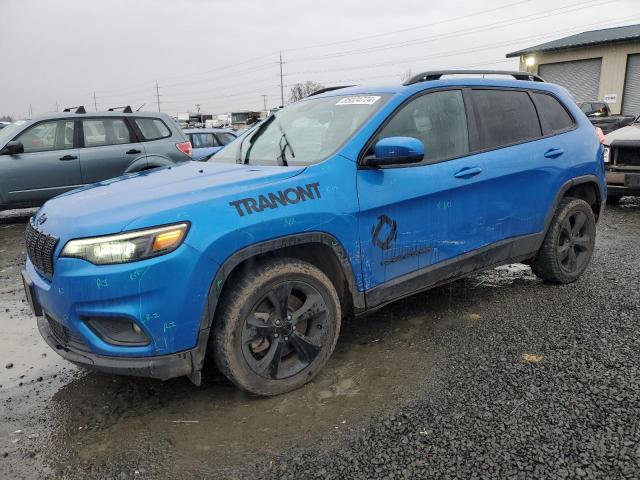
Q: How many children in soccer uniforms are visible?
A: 0